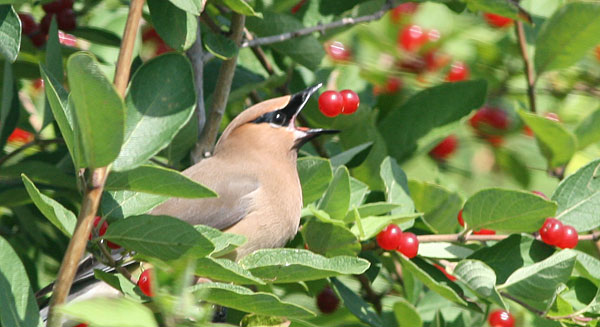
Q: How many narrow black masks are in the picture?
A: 1